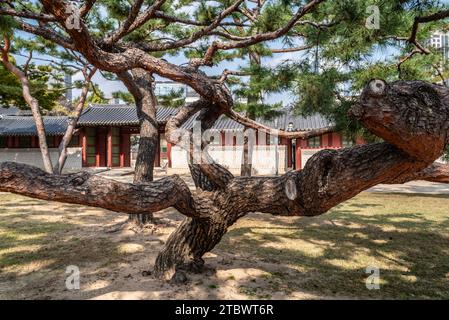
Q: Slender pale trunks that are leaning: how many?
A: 2